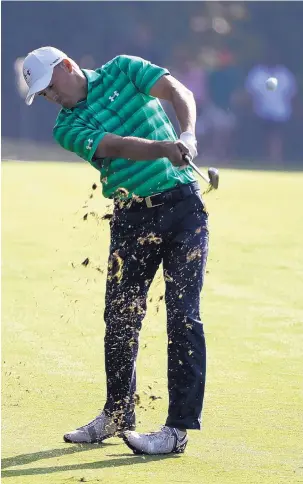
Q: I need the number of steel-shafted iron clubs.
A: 1